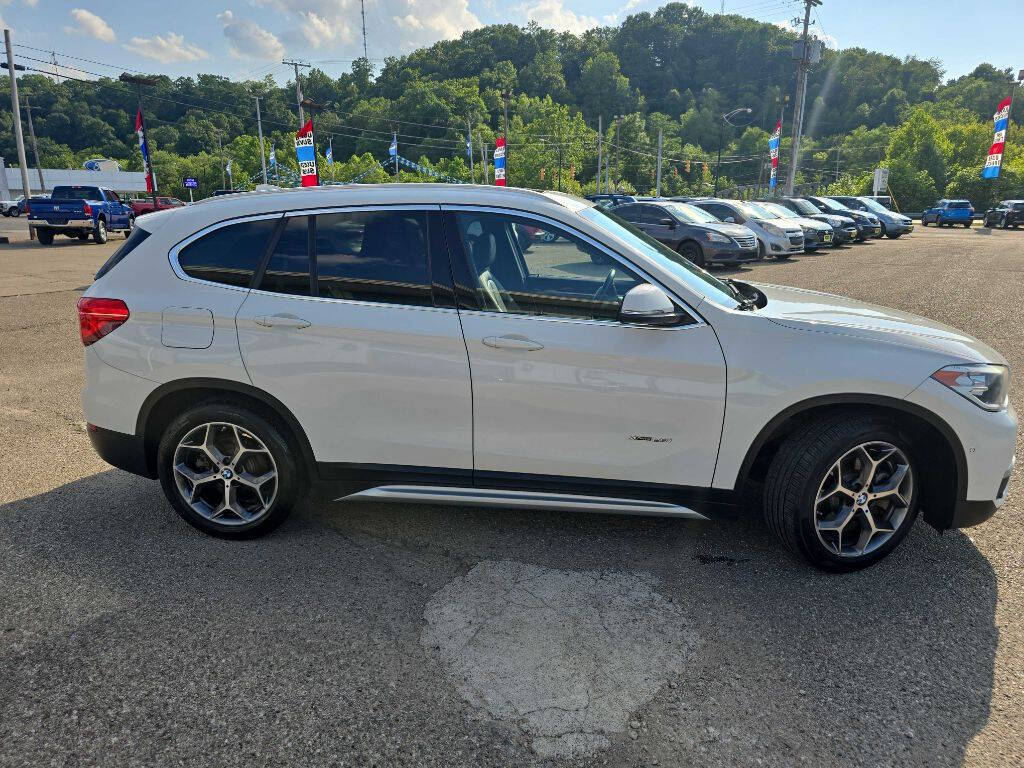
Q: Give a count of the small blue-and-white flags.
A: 5